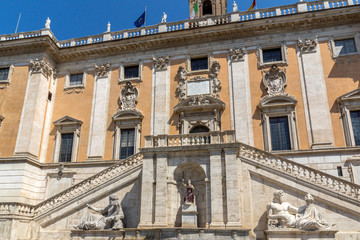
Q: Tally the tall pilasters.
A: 5